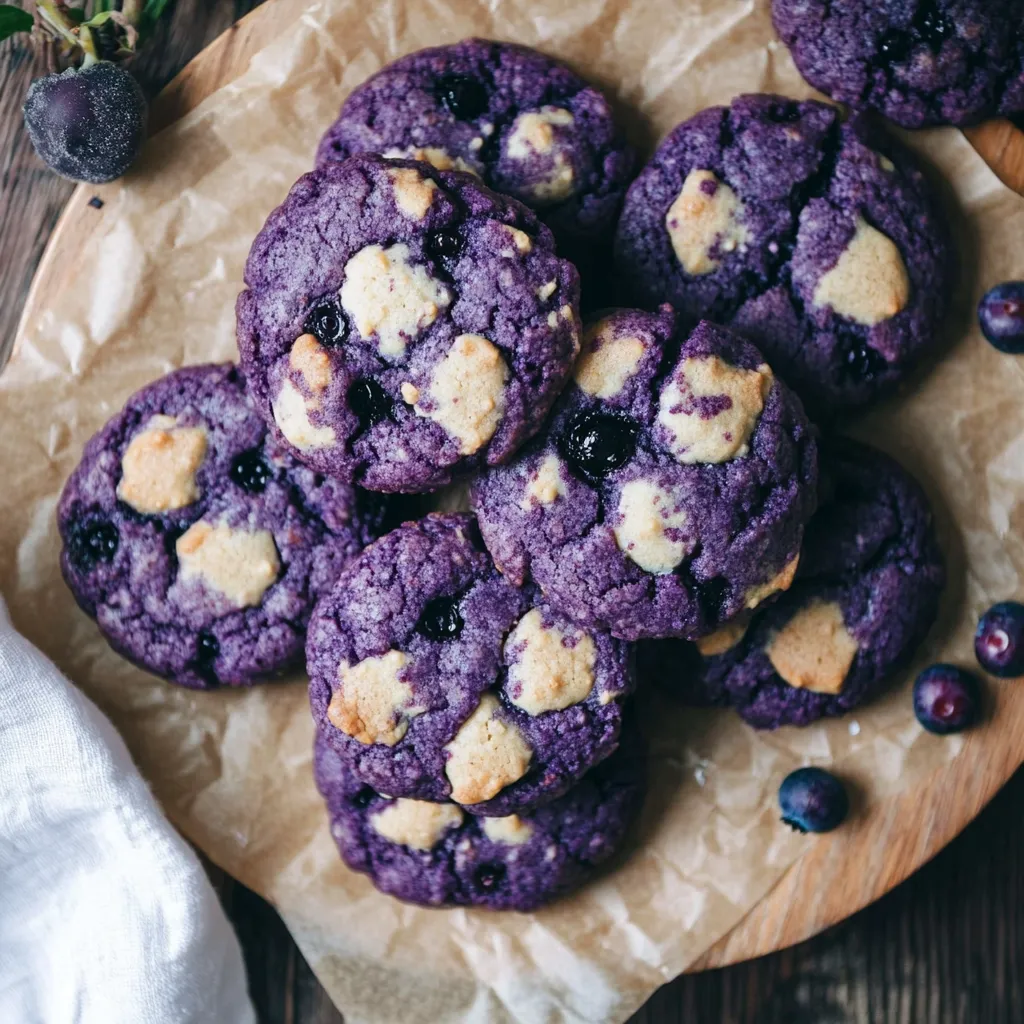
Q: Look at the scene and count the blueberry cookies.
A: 9